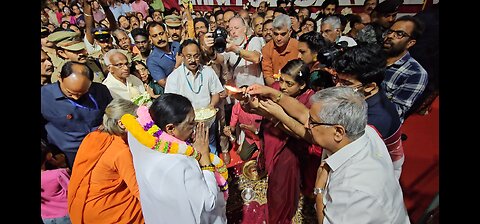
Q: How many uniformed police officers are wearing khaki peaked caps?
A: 2